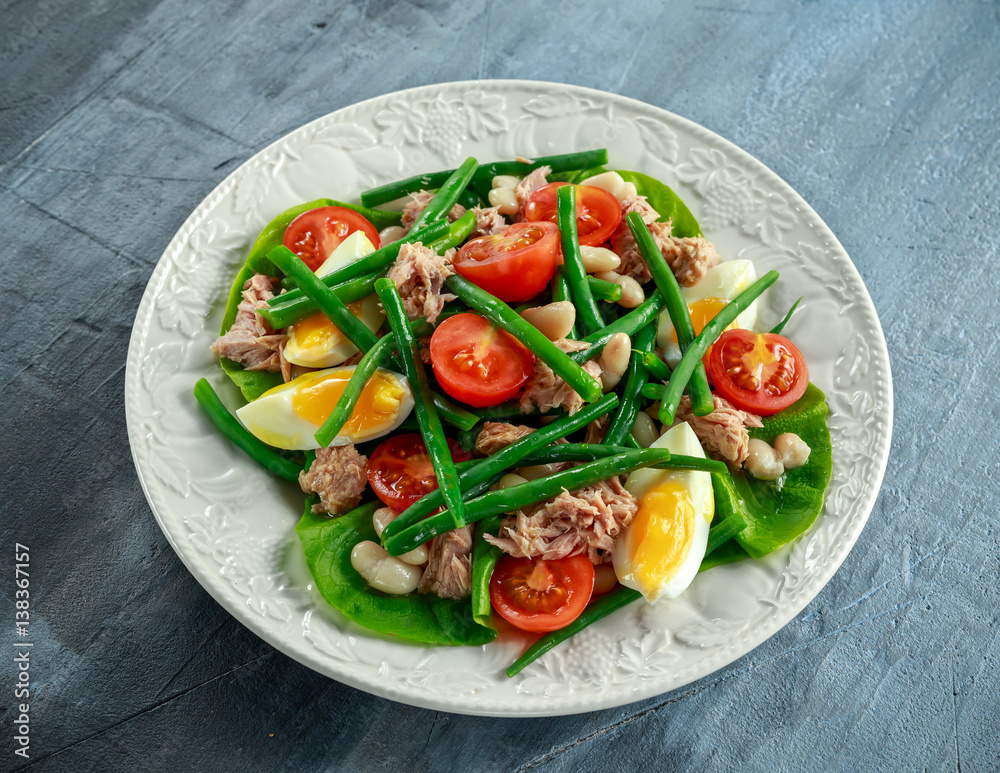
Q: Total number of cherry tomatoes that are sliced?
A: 7